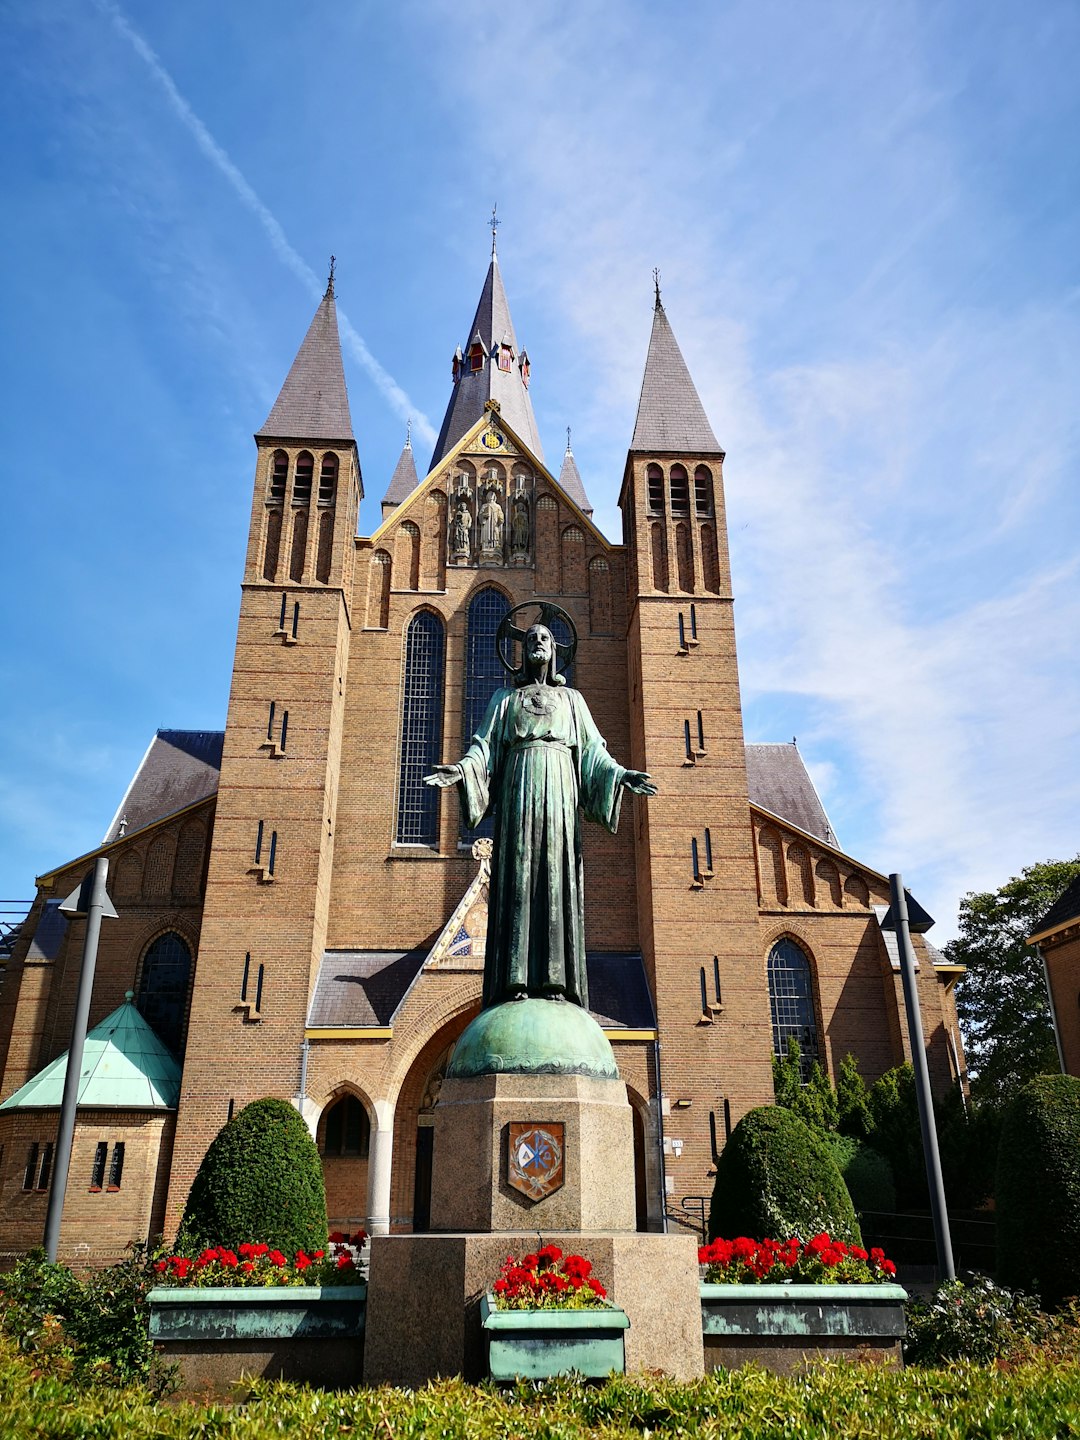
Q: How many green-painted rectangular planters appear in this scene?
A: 3